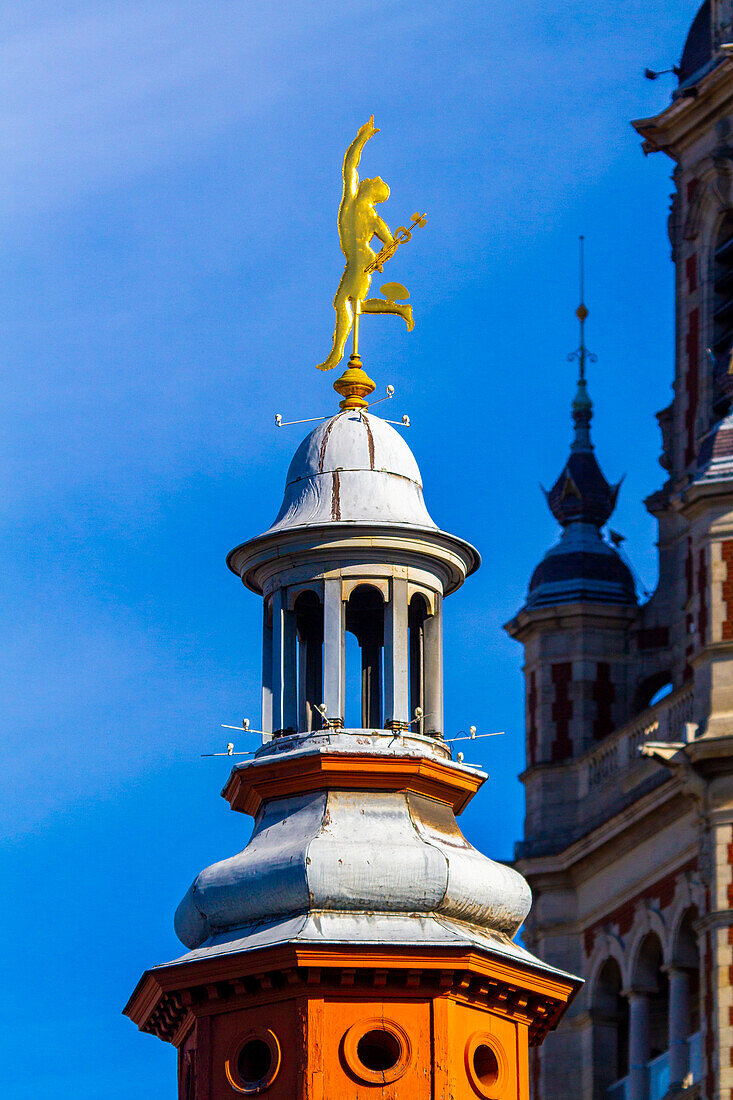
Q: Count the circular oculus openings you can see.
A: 3